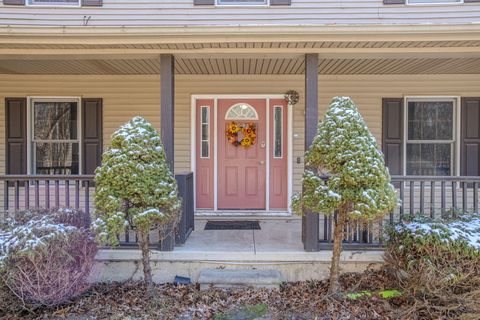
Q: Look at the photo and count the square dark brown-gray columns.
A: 2